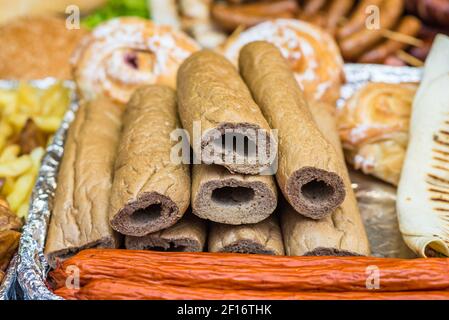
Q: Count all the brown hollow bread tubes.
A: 8